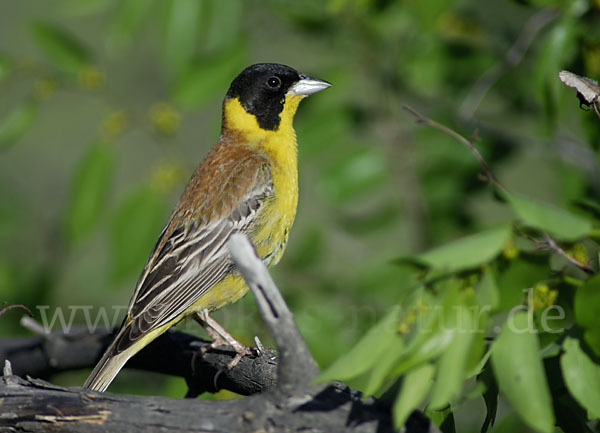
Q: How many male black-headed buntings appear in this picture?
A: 1